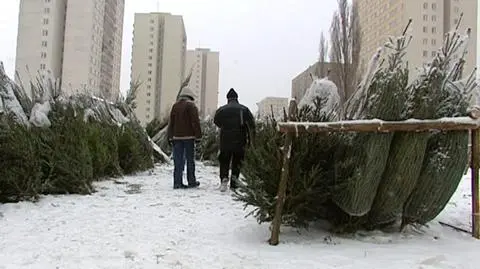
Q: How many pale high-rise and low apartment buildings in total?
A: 6